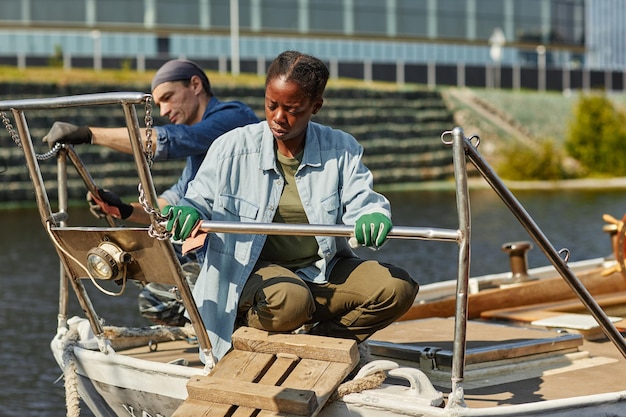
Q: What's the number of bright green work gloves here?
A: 2